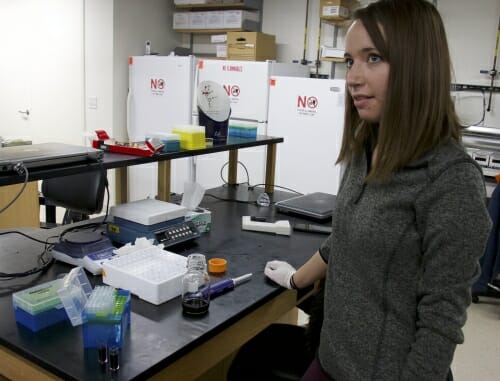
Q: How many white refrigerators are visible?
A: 3